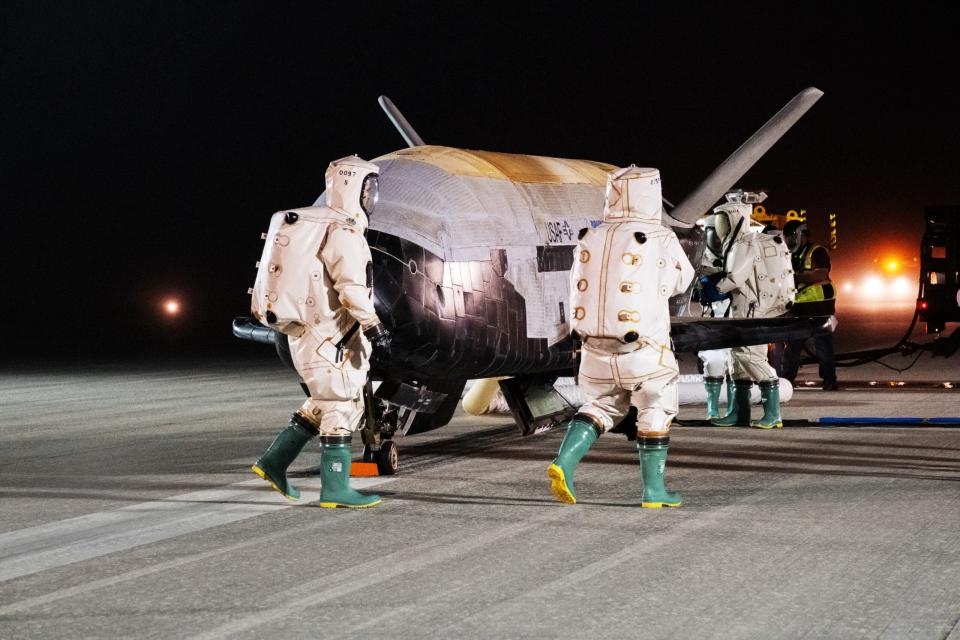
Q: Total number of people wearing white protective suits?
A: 4